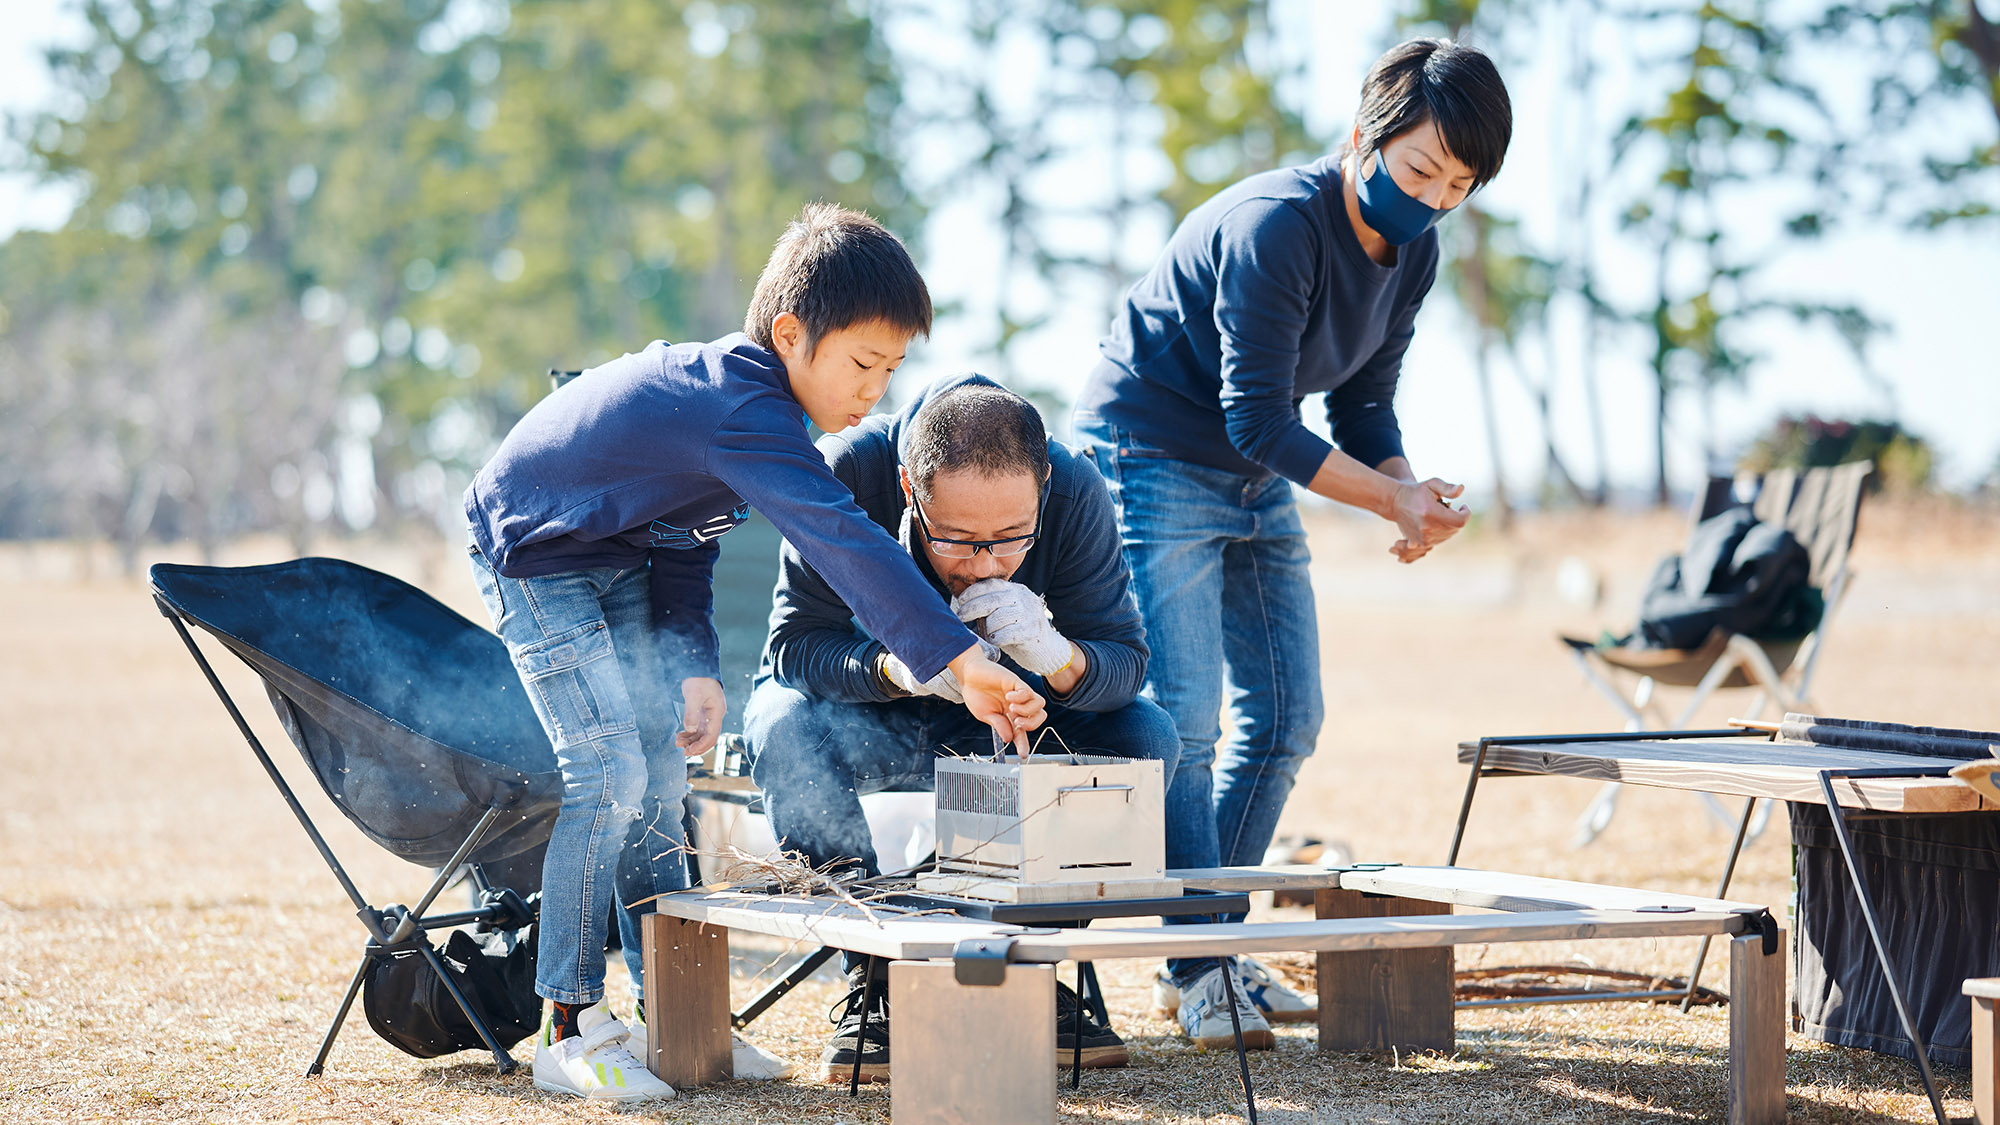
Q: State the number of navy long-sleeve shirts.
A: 3